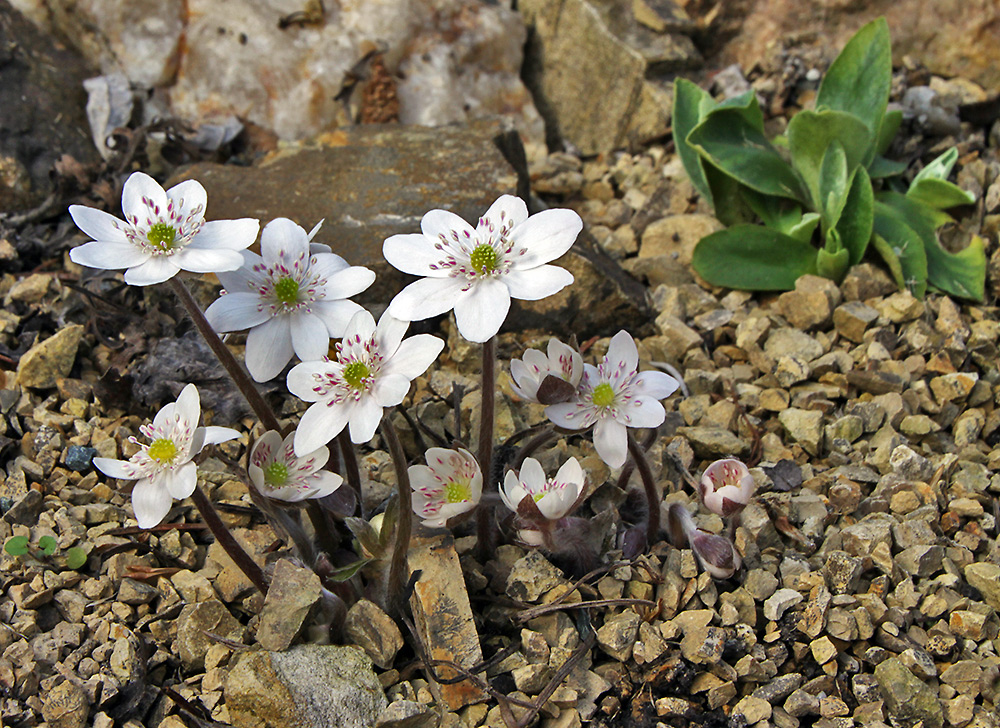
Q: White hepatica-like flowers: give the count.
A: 11